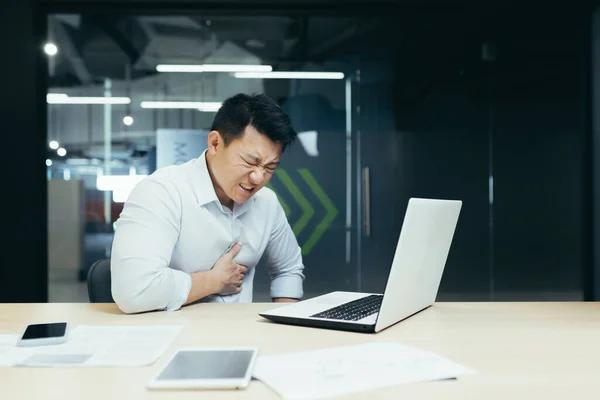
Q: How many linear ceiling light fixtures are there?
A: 4